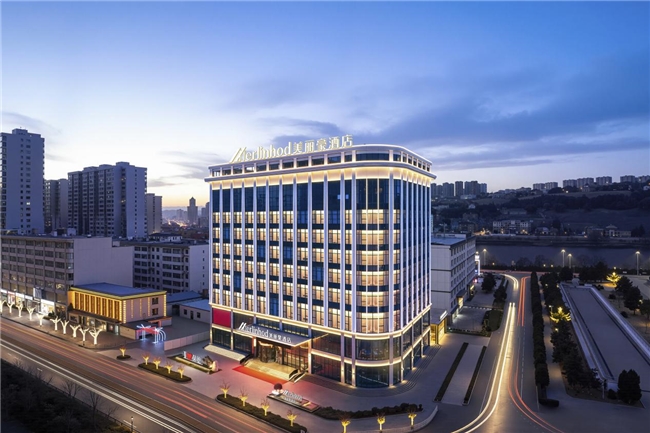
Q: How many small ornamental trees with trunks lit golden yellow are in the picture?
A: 12